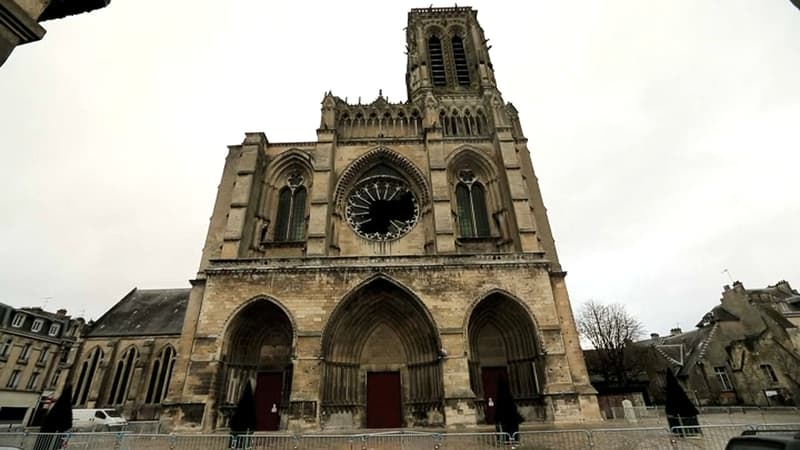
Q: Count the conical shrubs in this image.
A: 4